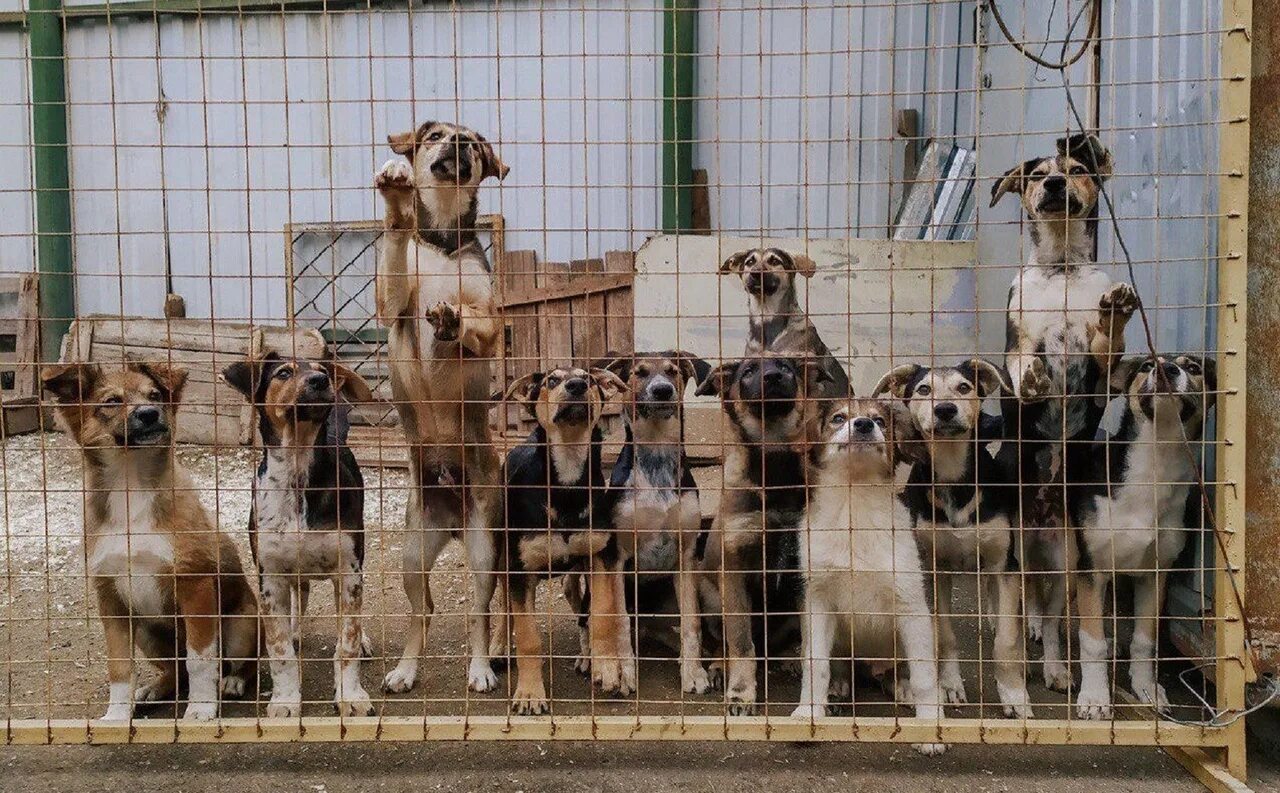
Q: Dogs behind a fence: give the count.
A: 11